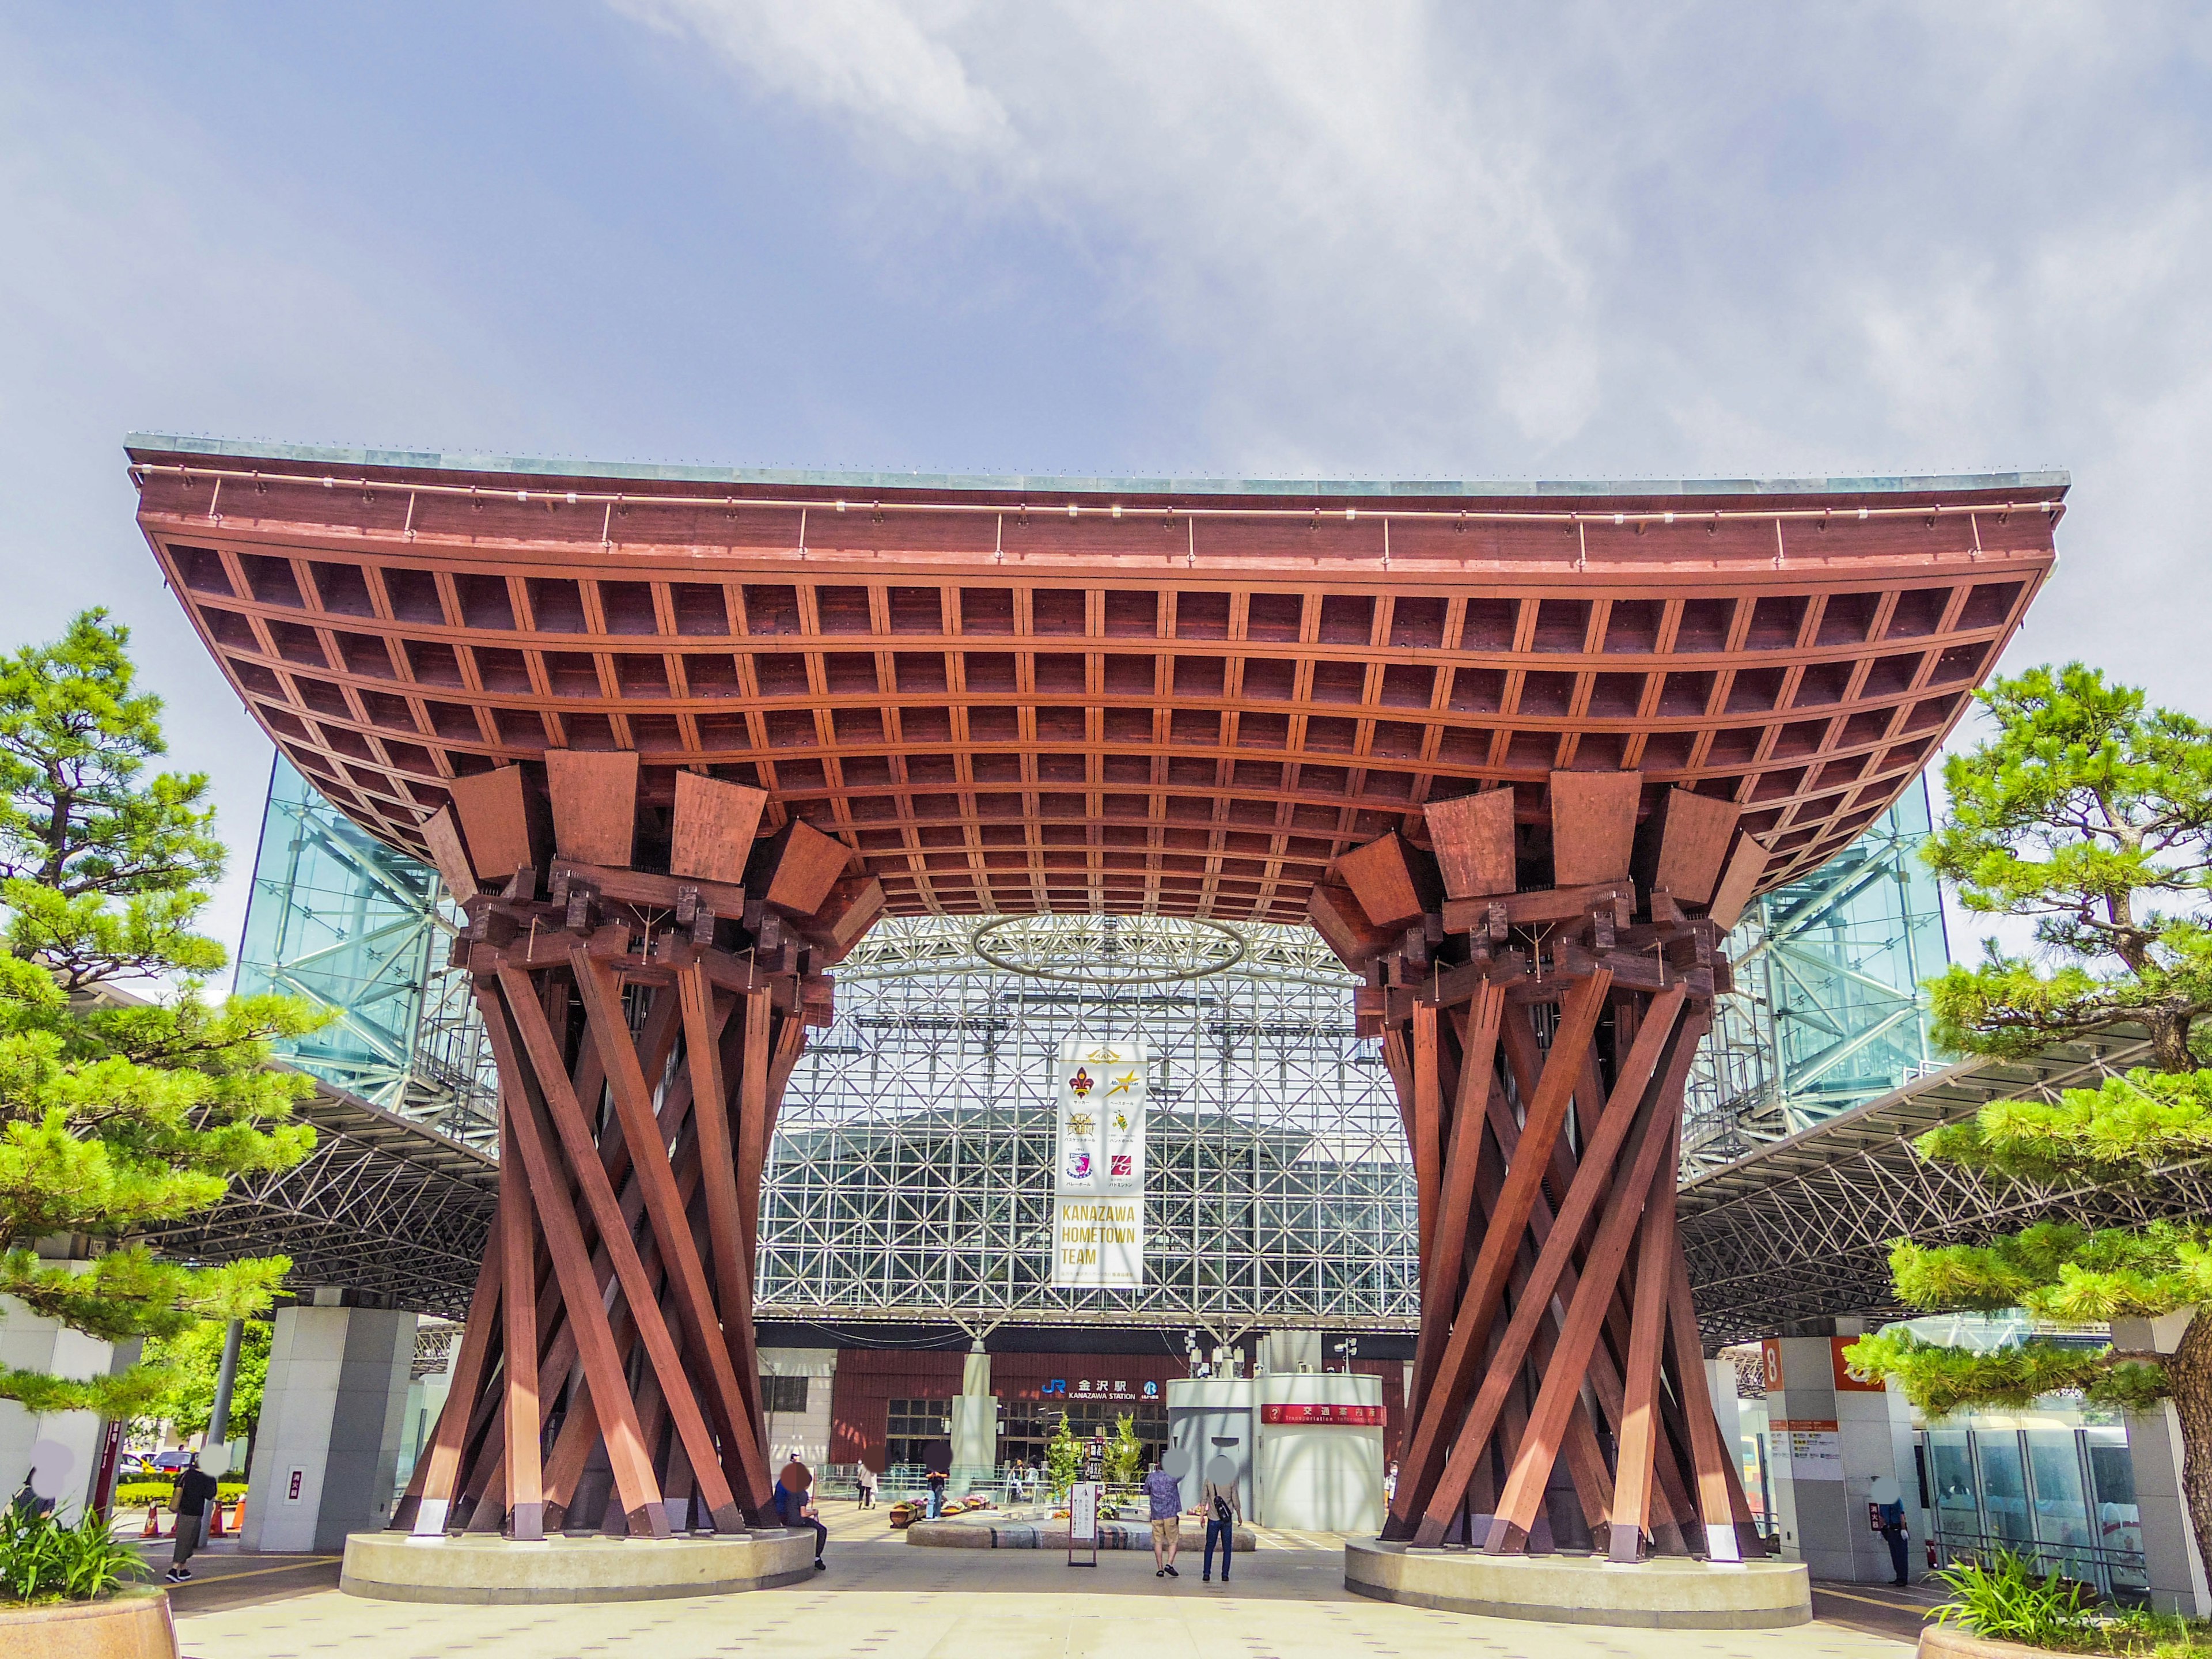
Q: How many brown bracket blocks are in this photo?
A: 12